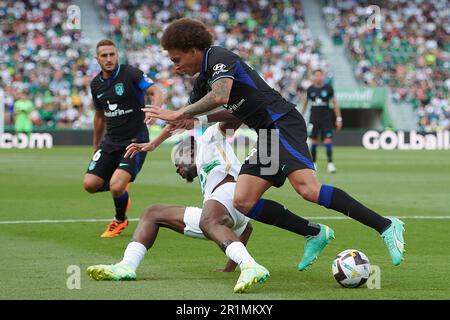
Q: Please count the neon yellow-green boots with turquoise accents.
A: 2